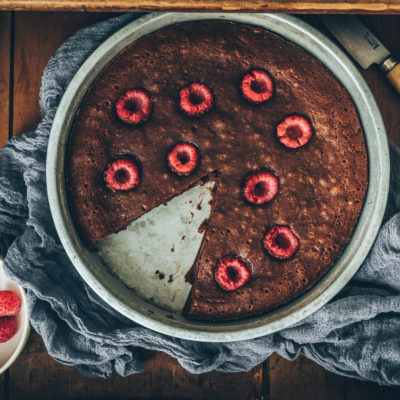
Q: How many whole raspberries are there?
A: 2